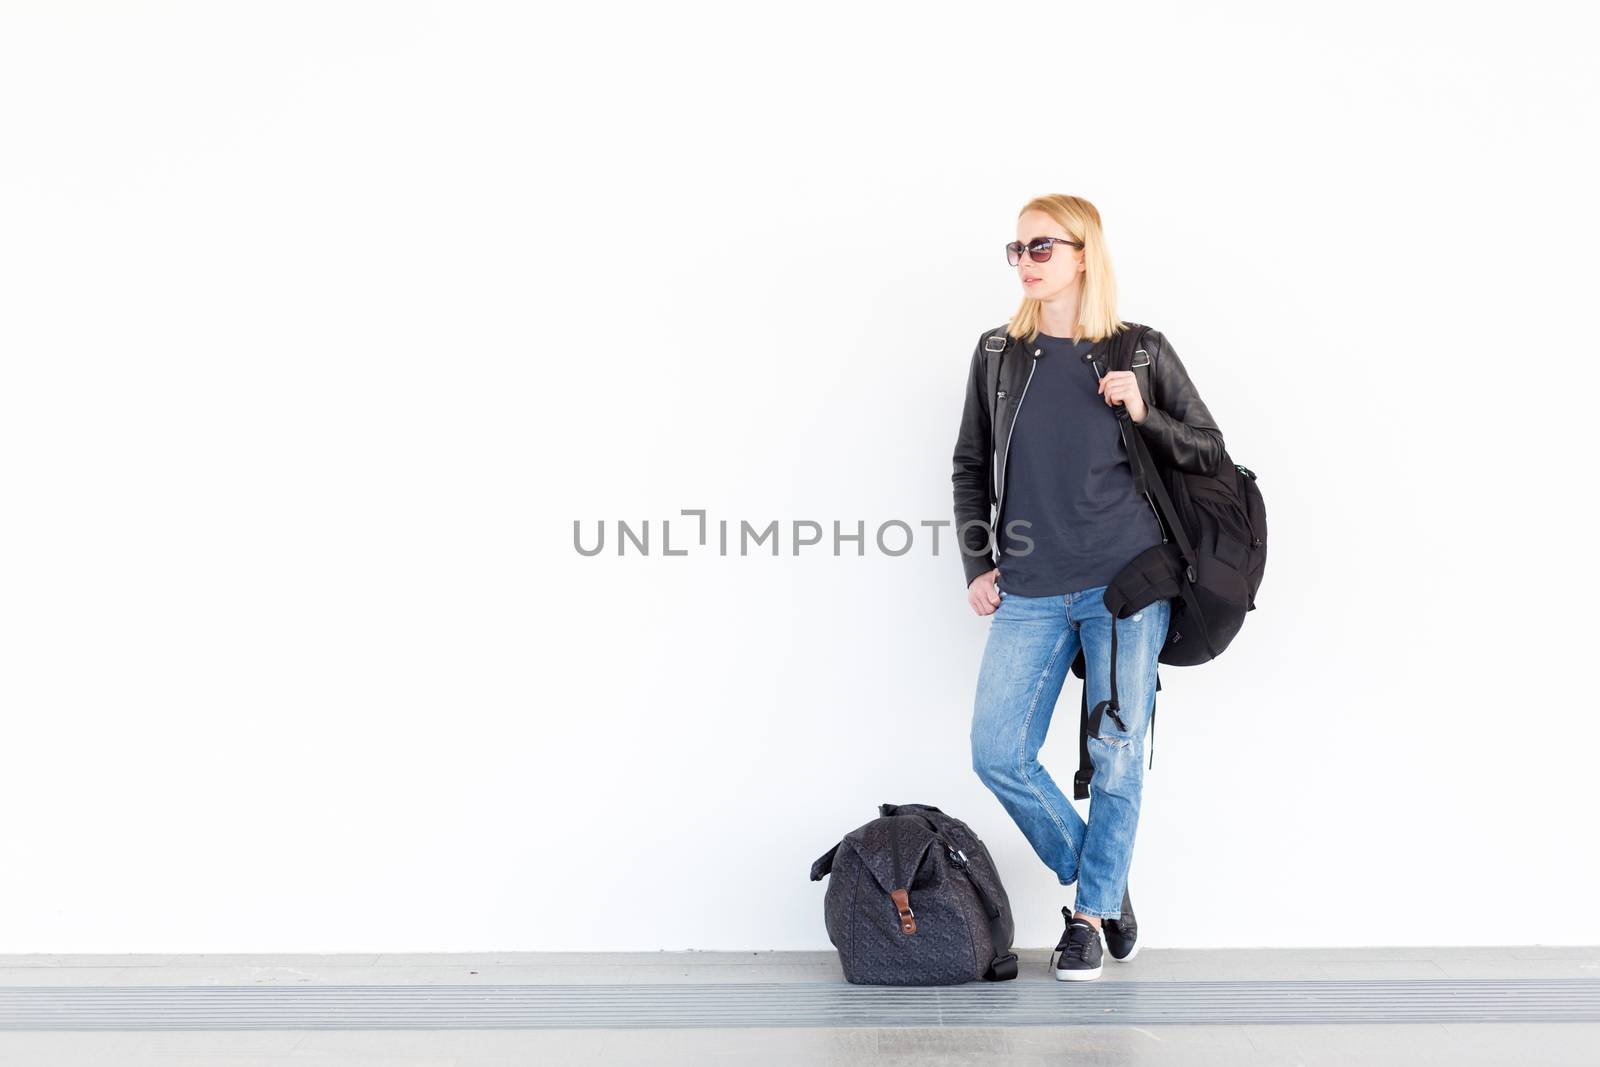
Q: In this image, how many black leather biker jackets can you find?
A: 1